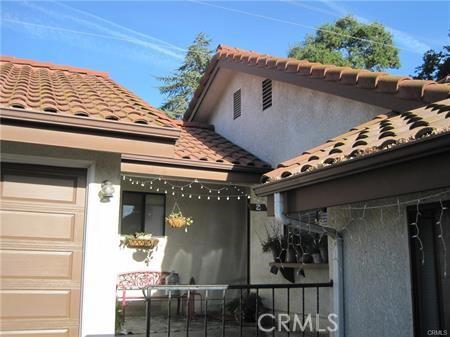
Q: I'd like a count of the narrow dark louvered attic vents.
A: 2